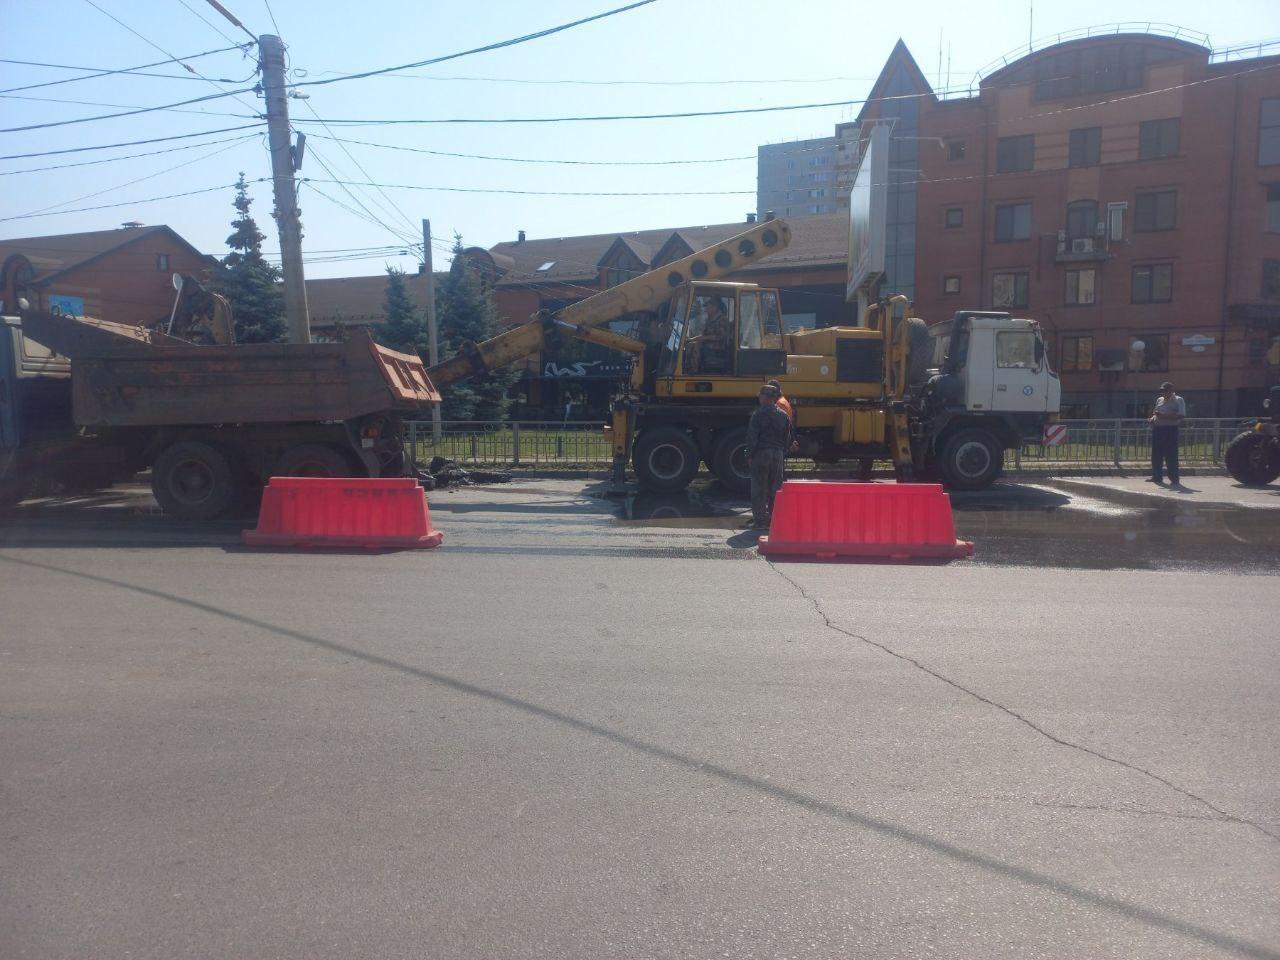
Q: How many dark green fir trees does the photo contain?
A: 3